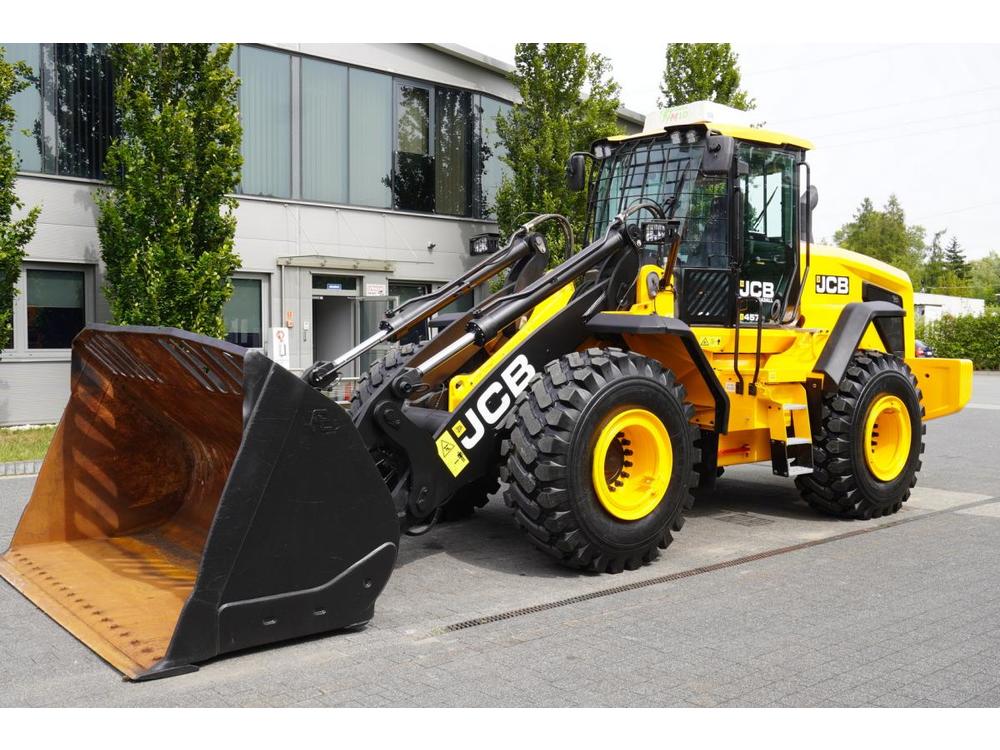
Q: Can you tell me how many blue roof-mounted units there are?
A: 0